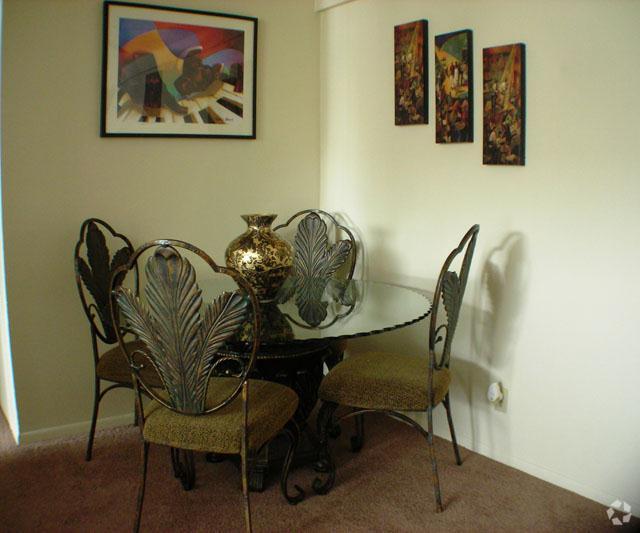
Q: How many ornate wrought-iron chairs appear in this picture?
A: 4